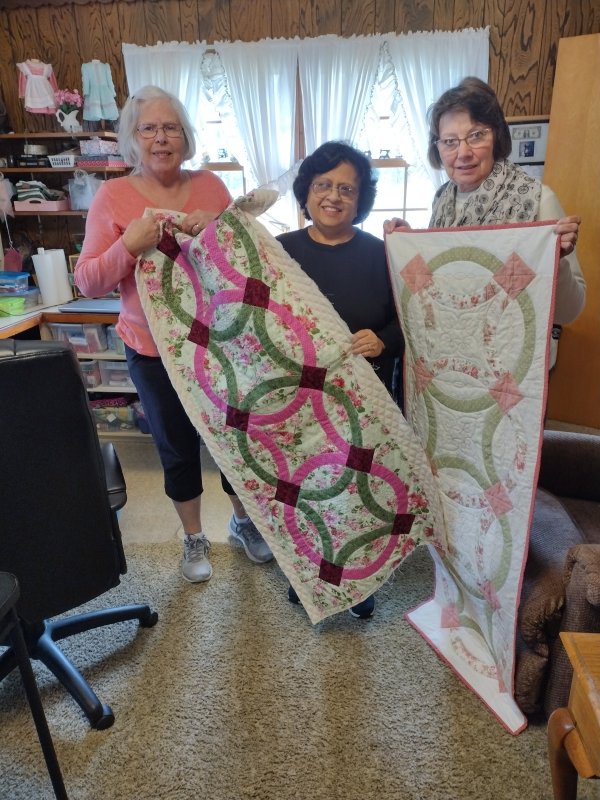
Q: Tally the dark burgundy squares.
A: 9